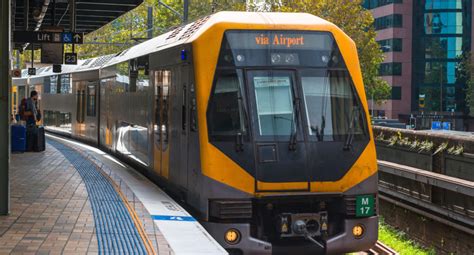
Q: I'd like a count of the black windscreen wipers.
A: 3